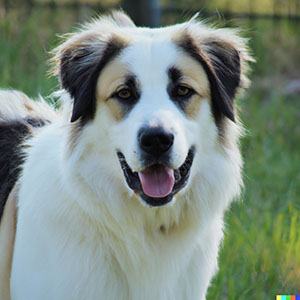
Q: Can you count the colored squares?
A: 5